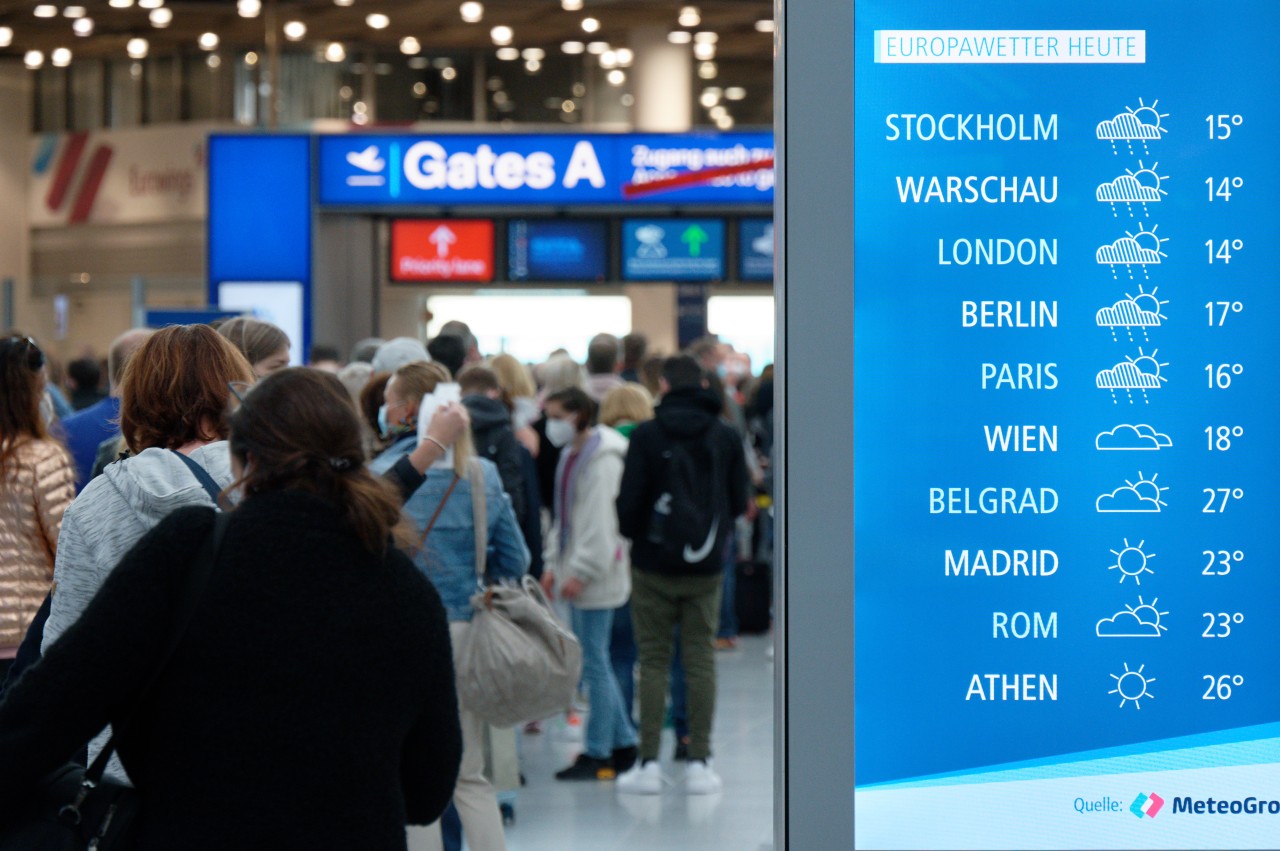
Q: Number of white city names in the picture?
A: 5